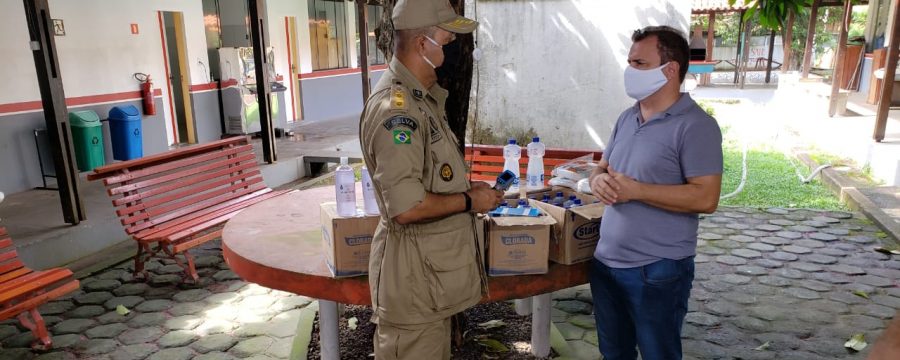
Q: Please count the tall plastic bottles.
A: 4